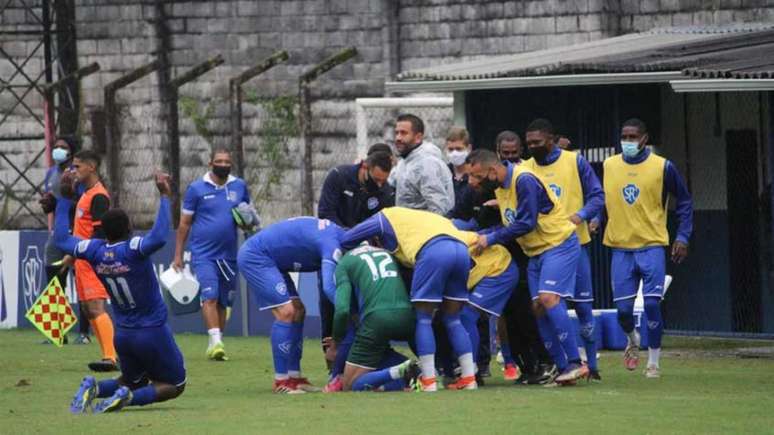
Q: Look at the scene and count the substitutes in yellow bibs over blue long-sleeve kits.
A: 5